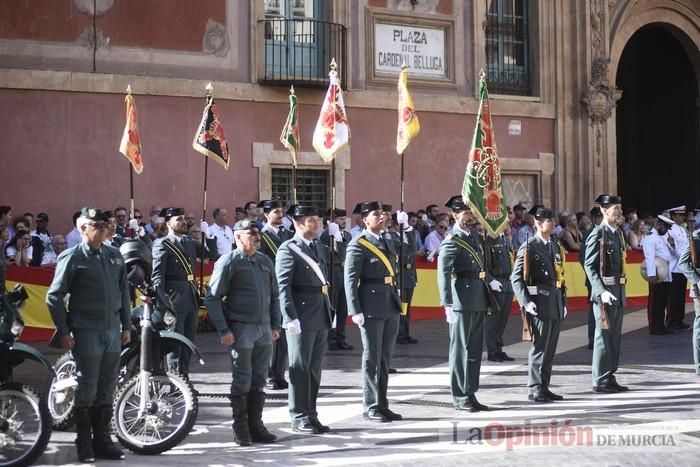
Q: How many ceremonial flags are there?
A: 6